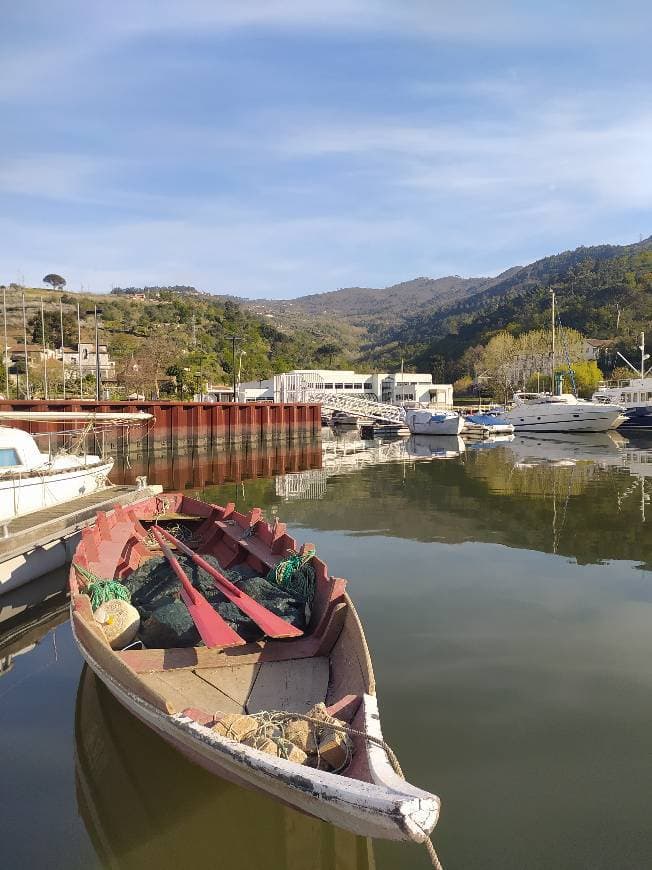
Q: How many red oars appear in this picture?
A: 2